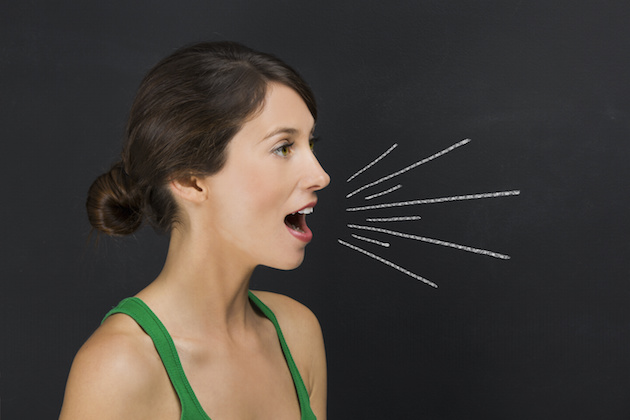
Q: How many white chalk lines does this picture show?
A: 8